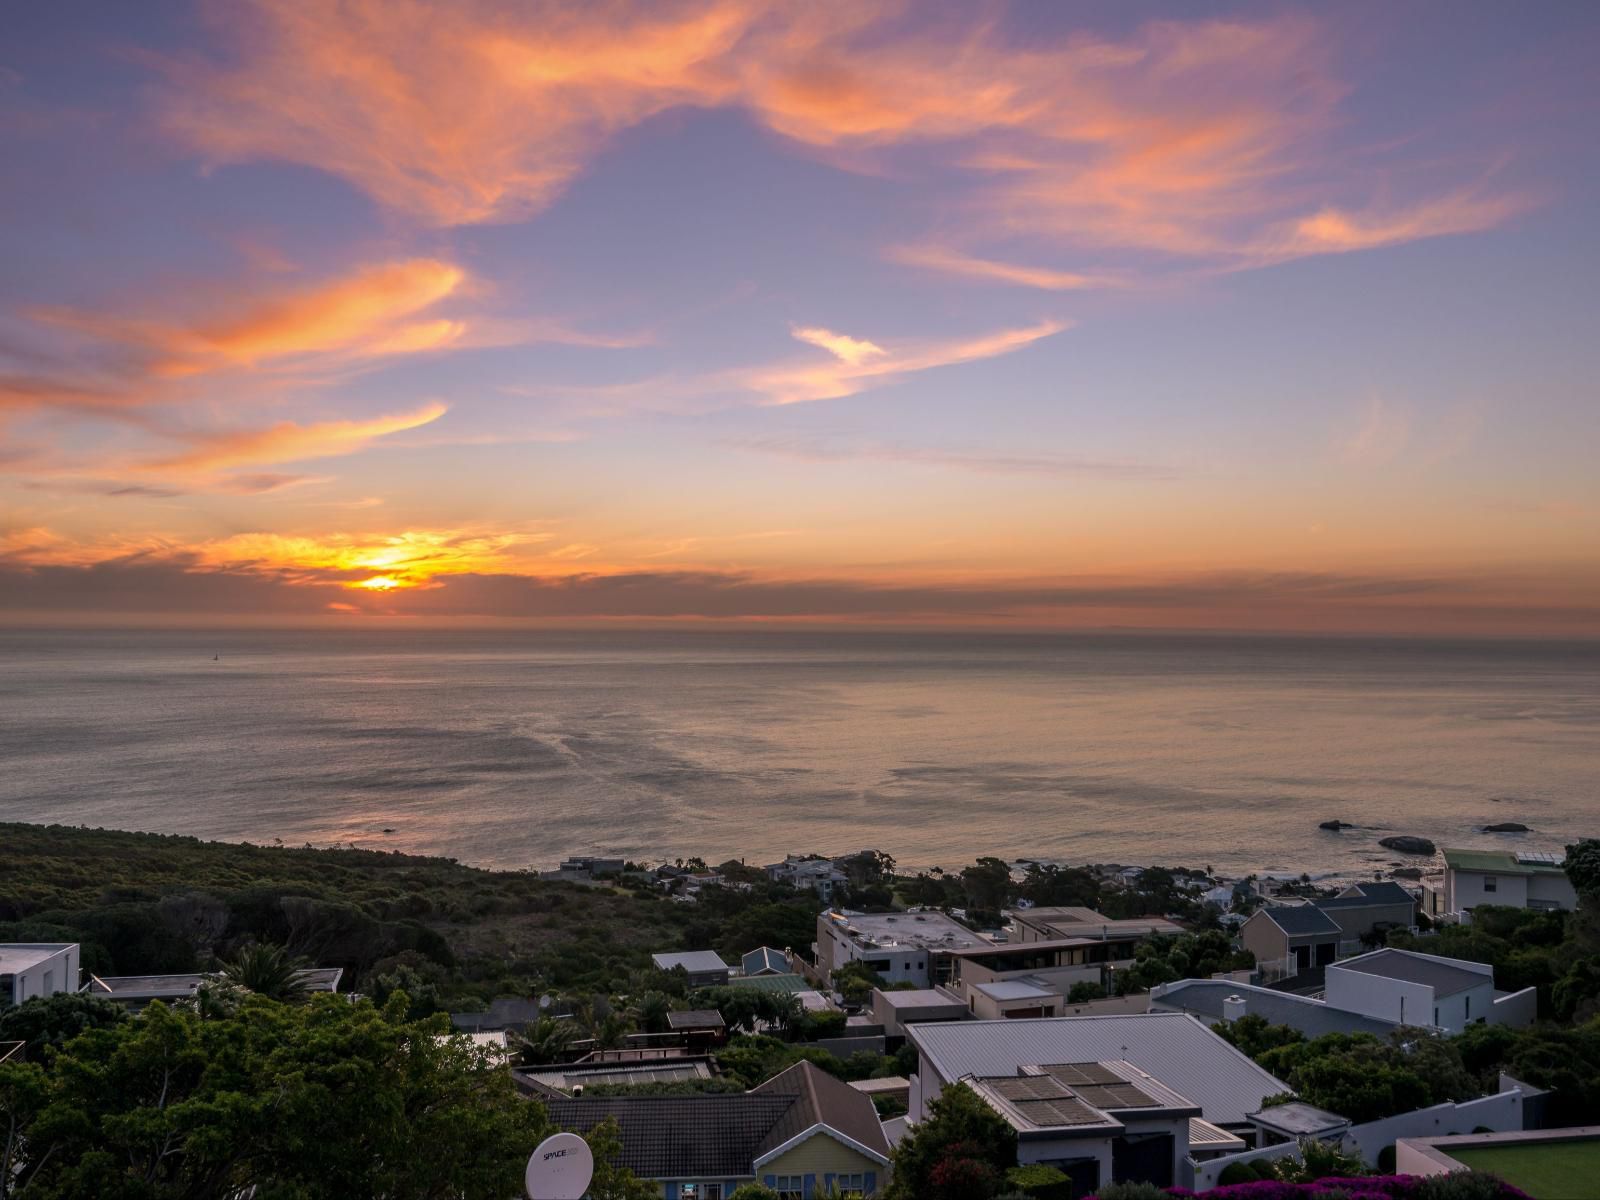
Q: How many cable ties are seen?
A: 0